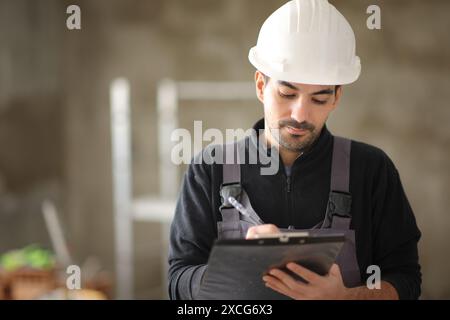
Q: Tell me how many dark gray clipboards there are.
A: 1